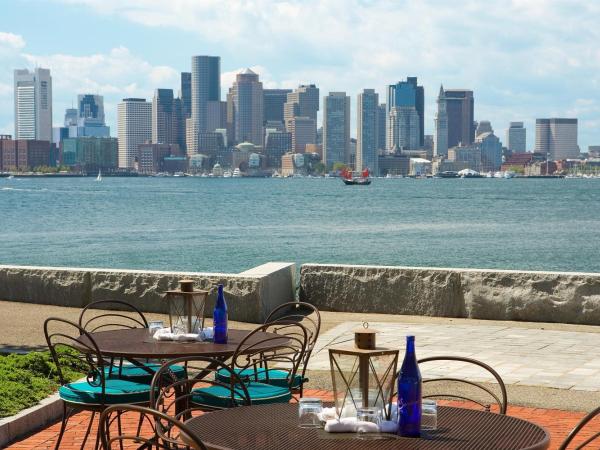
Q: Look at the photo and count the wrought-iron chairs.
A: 8